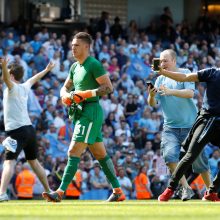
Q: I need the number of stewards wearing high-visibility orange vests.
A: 4